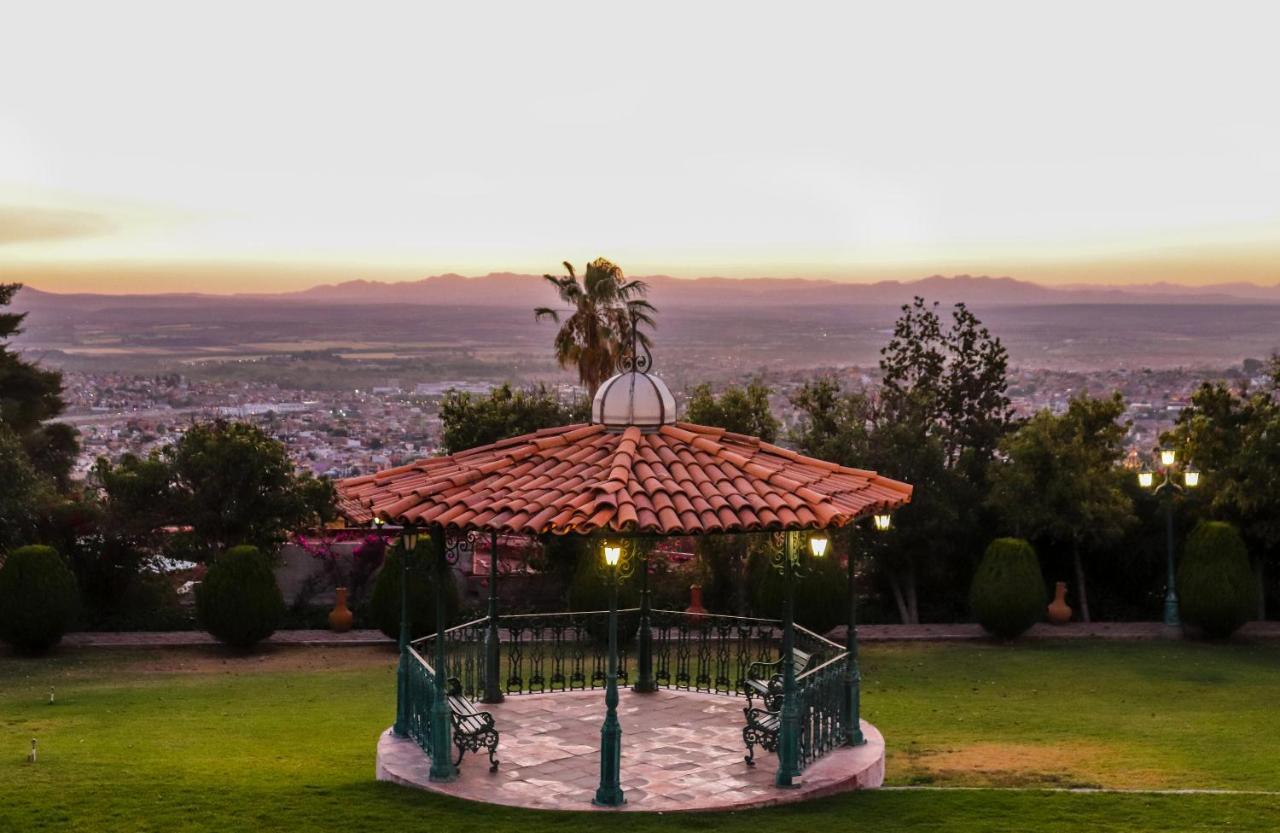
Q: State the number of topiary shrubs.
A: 7